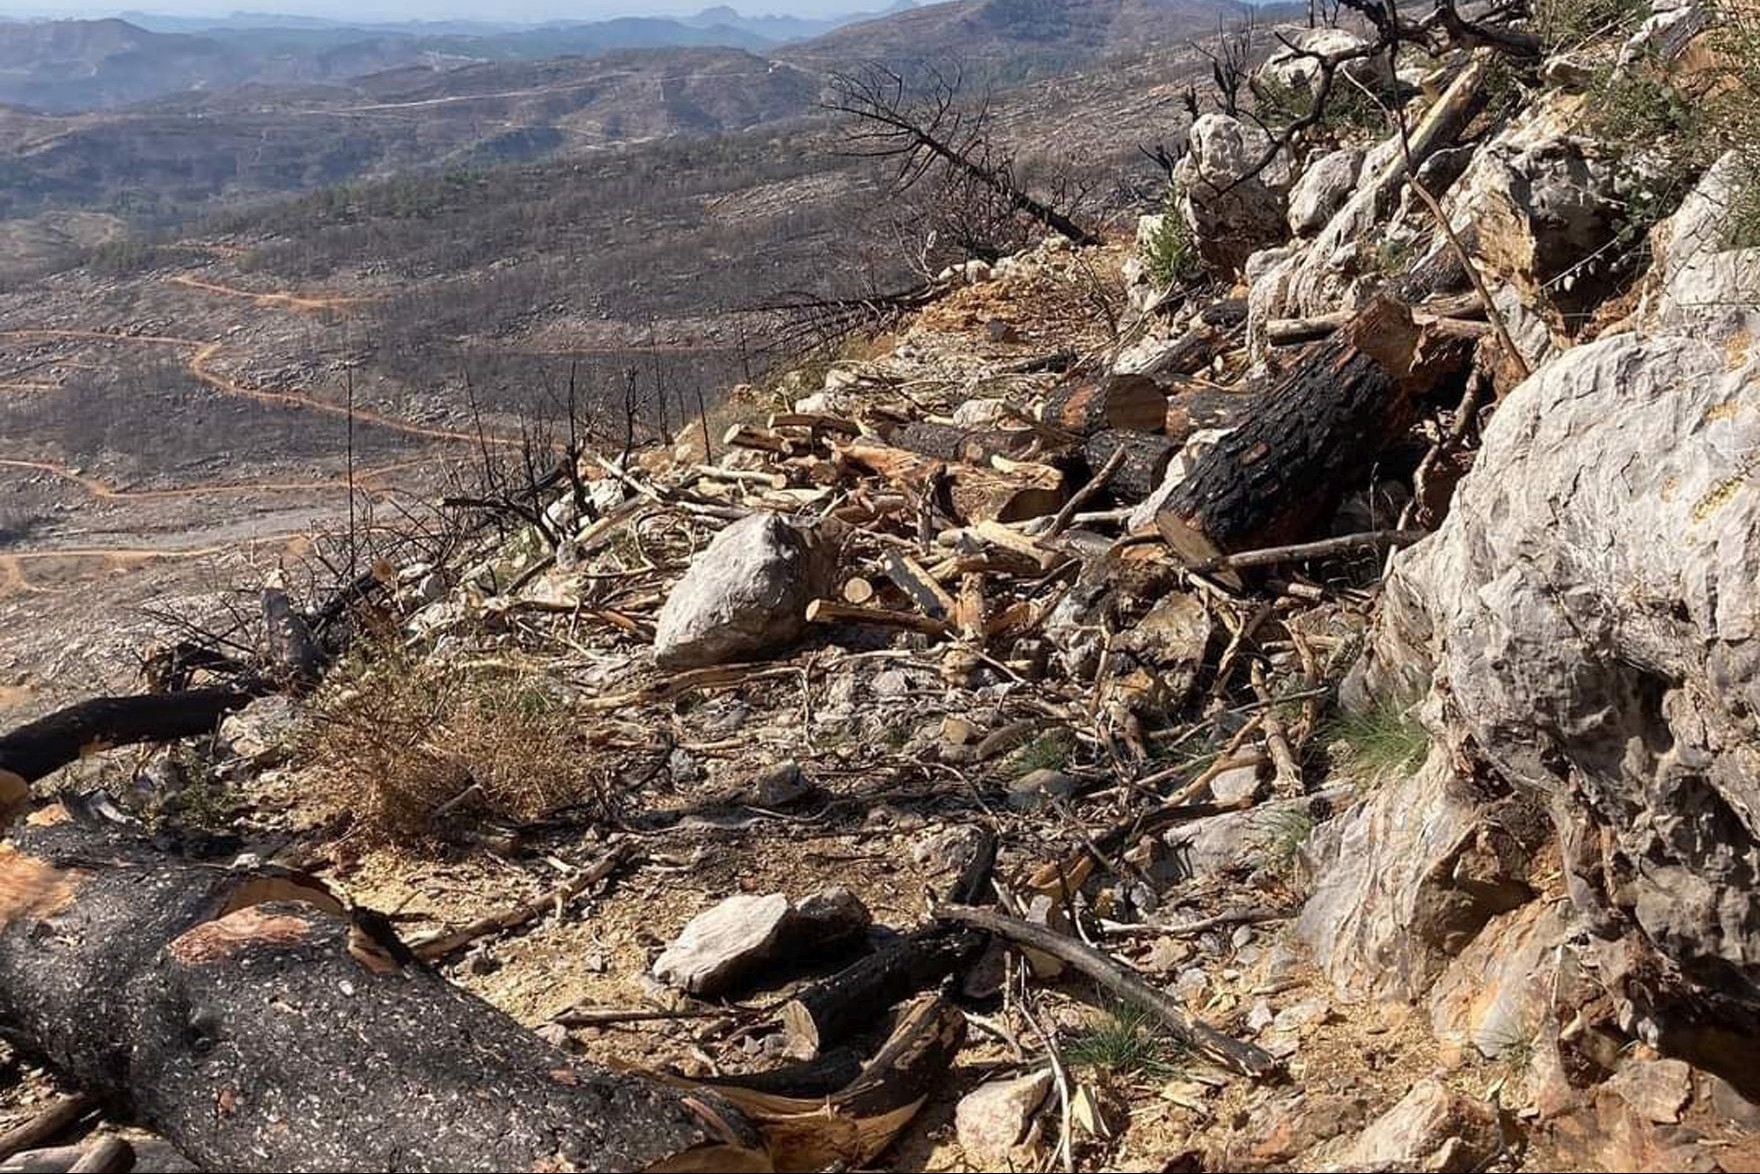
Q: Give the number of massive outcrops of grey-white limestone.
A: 1